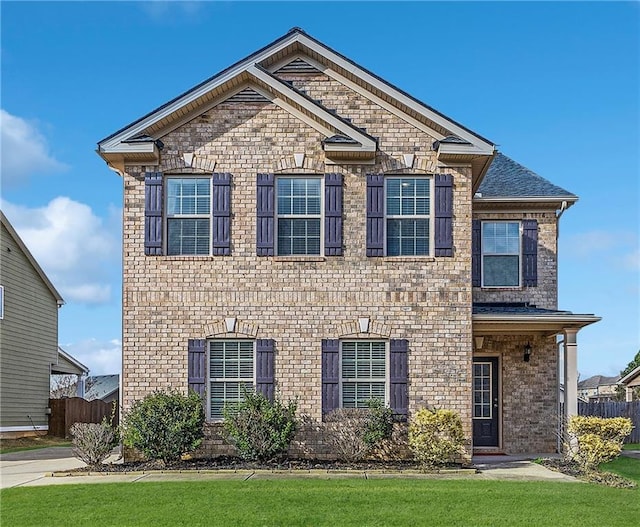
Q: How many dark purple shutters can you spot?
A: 12